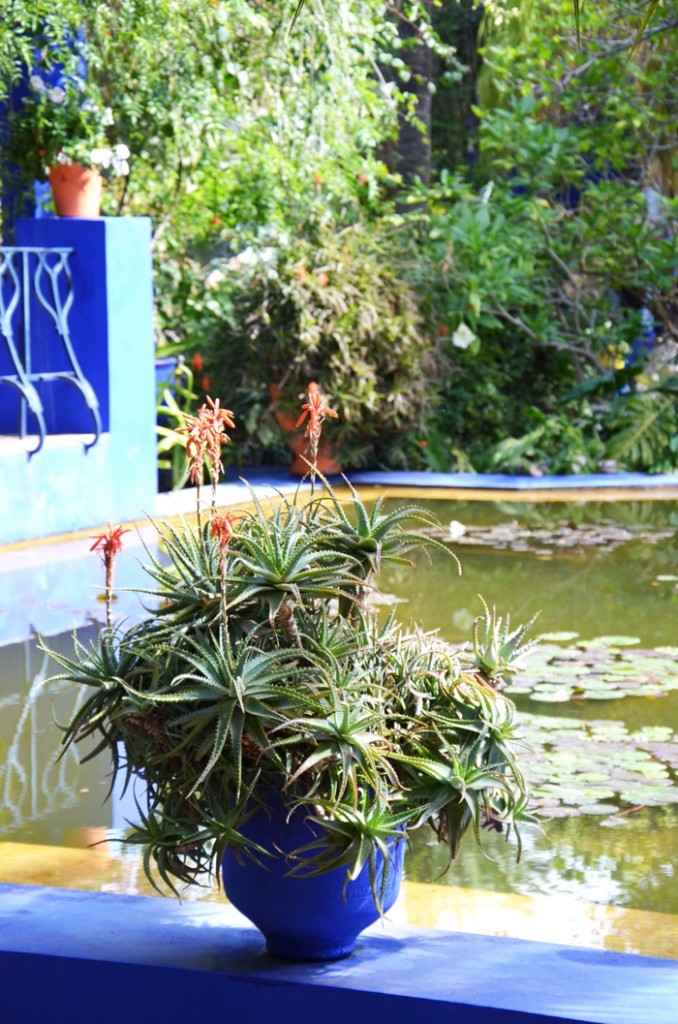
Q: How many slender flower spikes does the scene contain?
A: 5